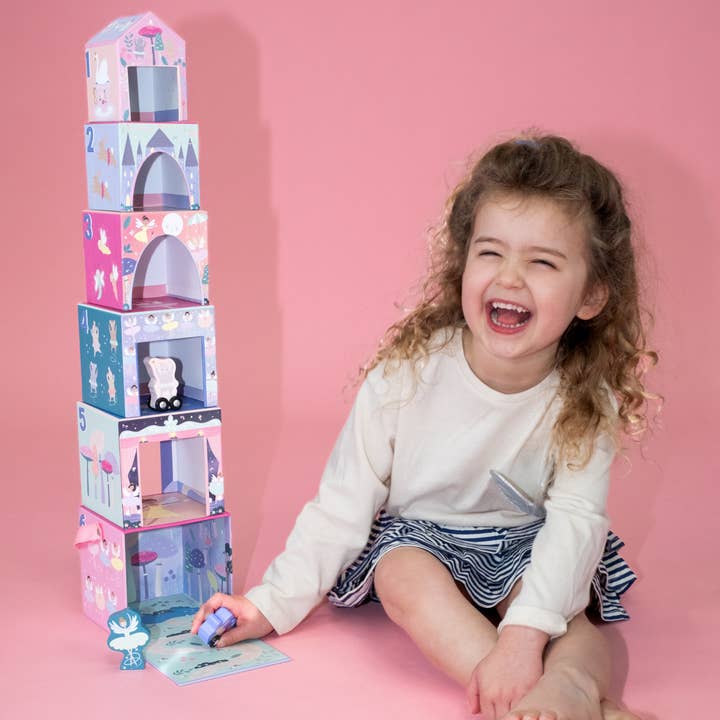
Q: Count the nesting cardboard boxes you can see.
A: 6